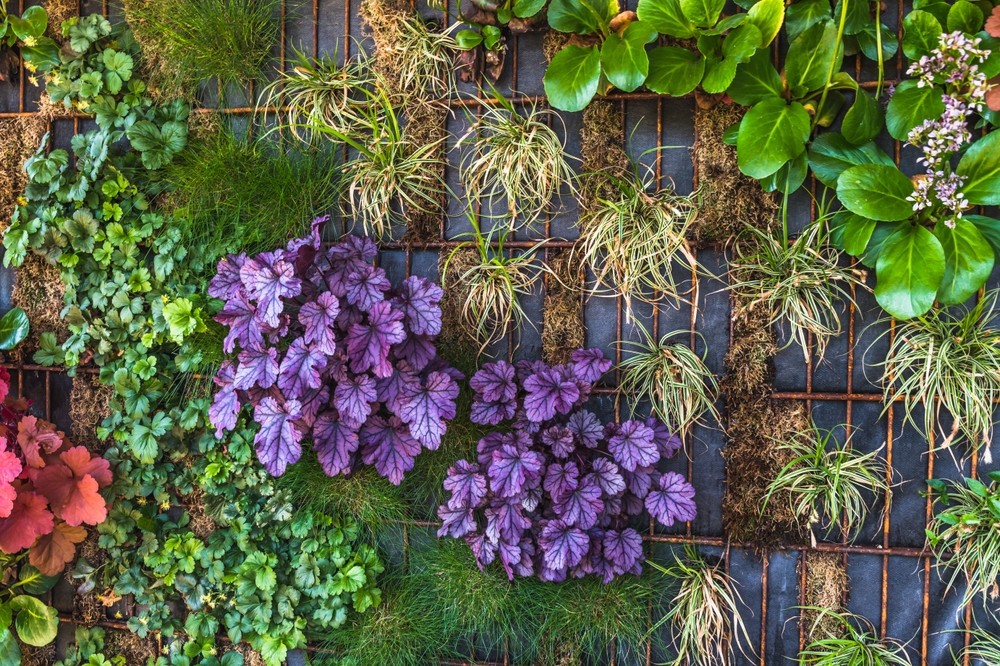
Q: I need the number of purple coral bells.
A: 2